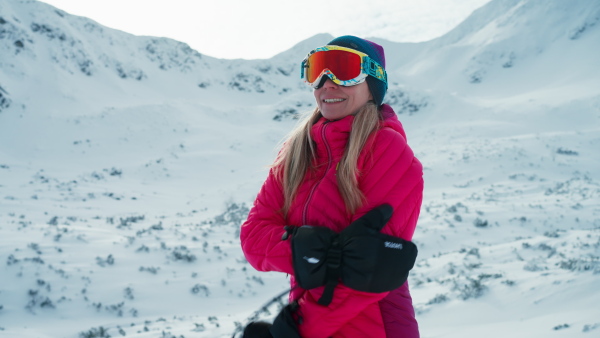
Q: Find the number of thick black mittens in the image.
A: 2